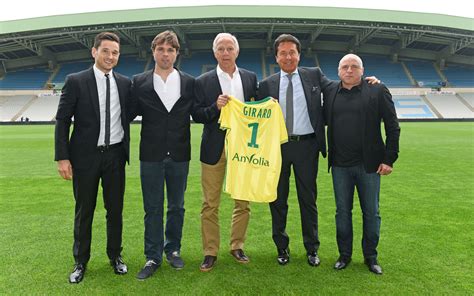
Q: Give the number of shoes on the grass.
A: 10